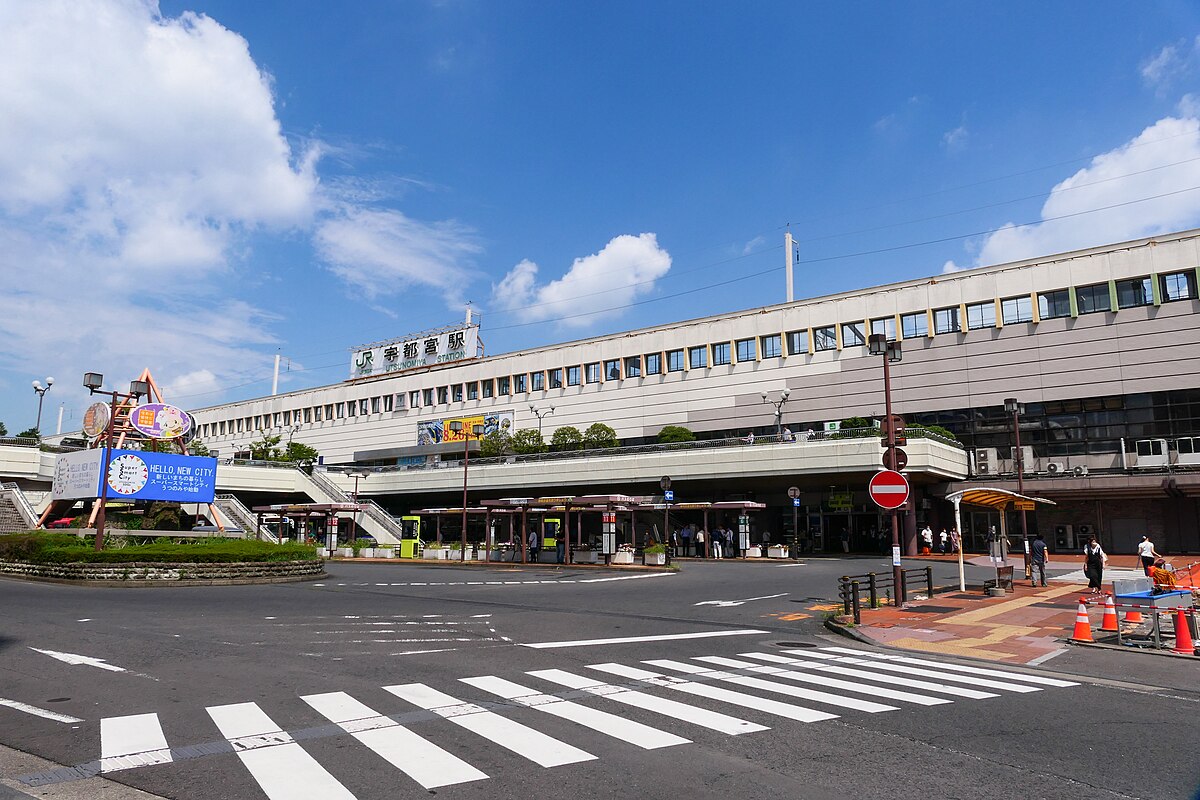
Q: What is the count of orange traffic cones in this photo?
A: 4